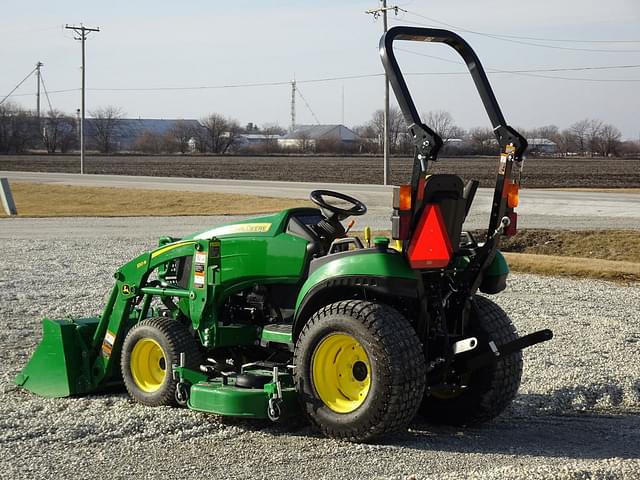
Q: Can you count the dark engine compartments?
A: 1